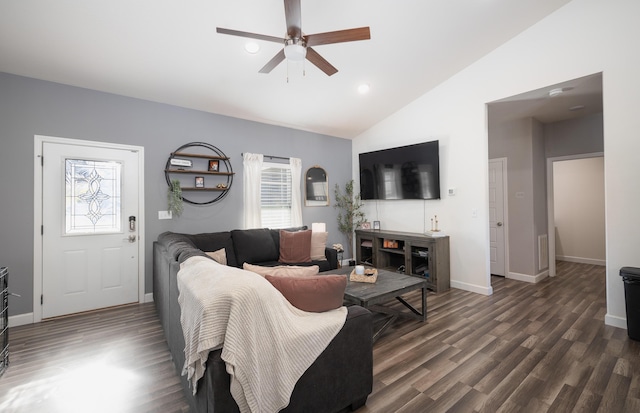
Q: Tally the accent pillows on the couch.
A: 5